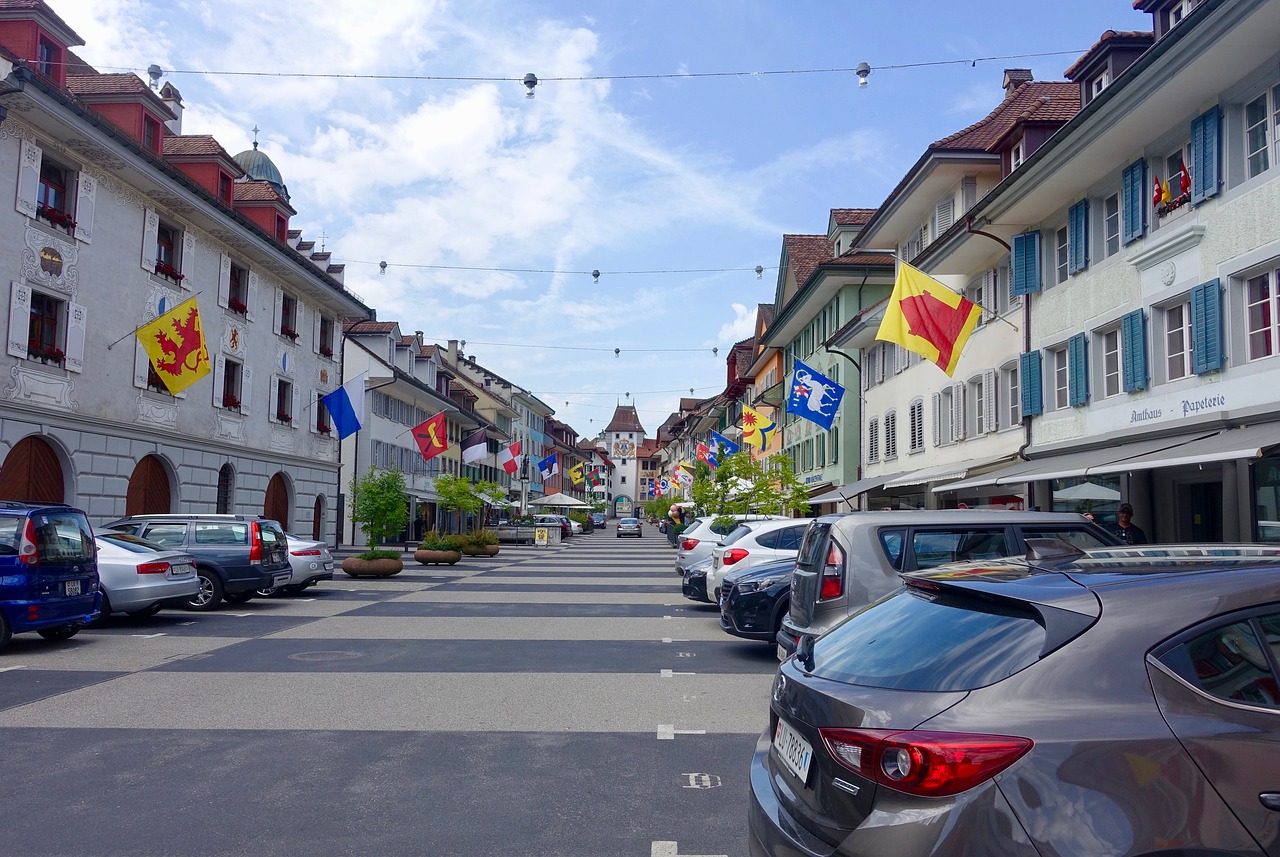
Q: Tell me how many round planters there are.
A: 3